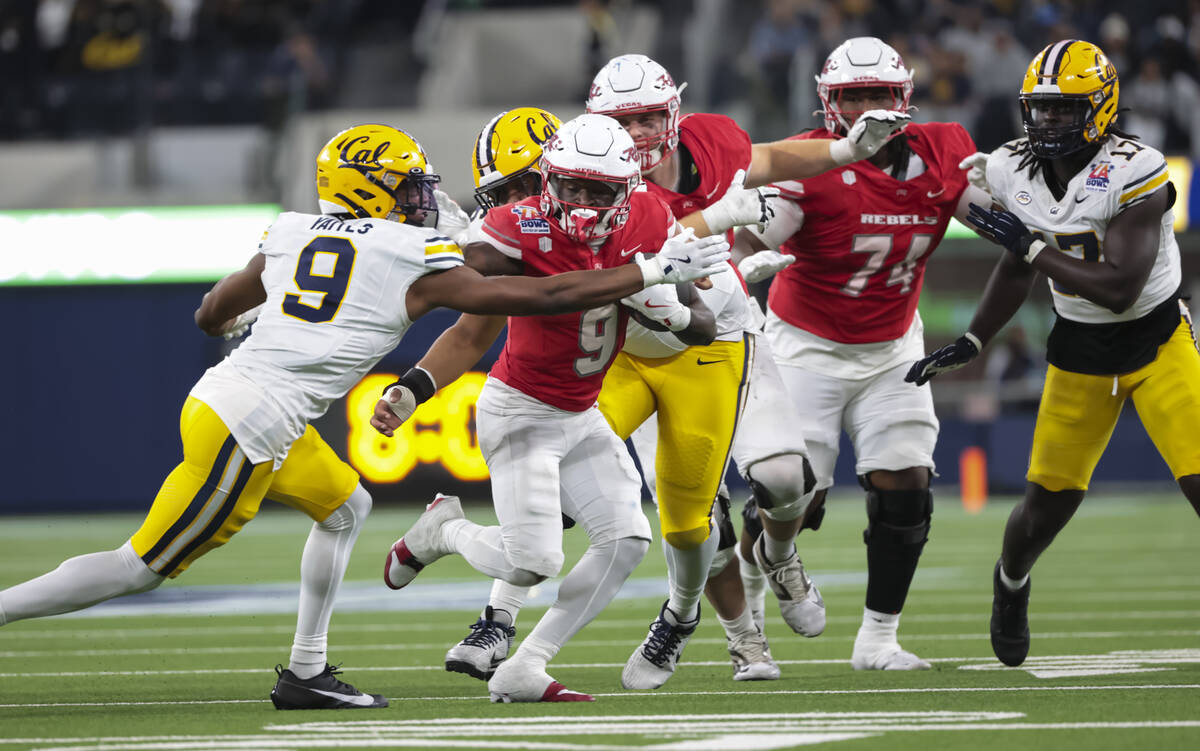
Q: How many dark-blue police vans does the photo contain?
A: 0